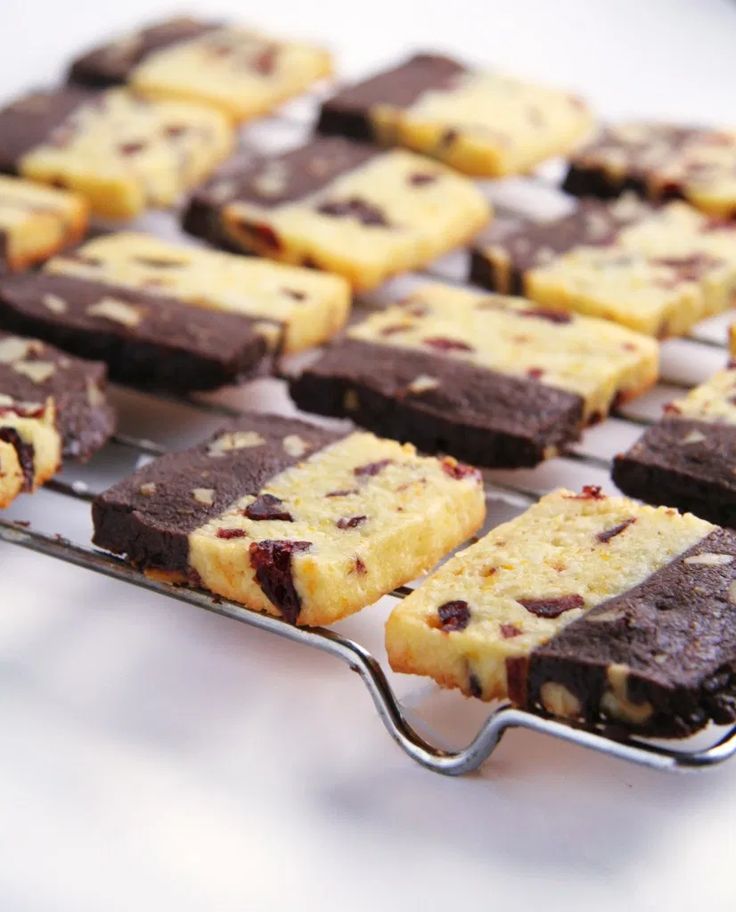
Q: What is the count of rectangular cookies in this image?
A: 13